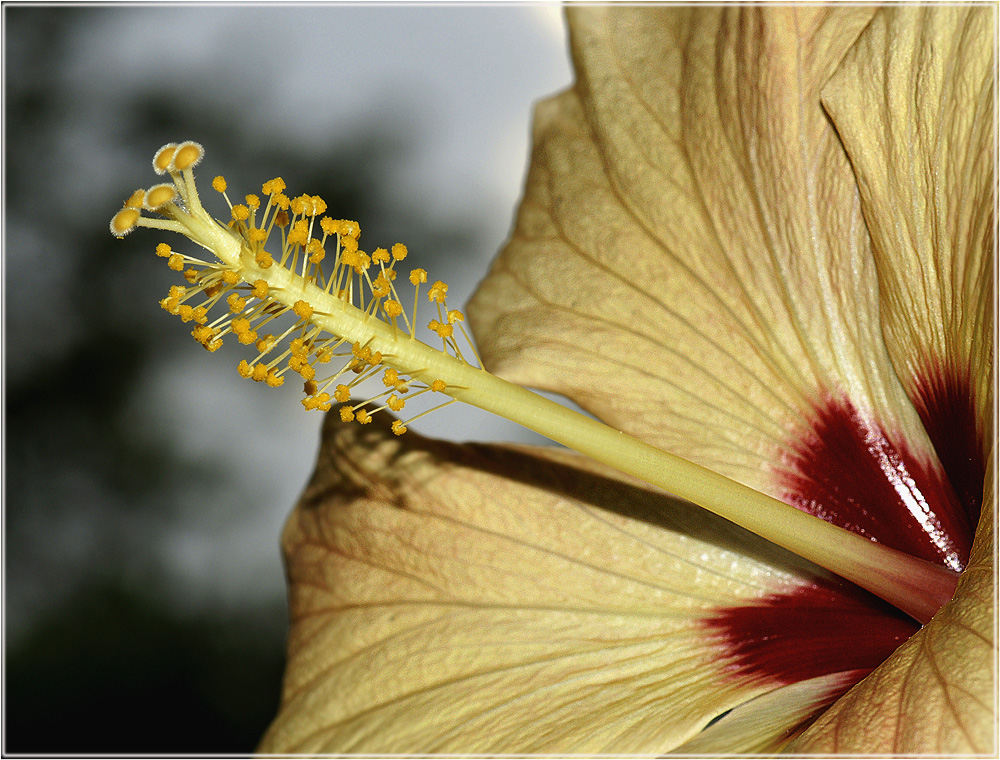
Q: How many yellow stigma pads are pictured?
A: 5